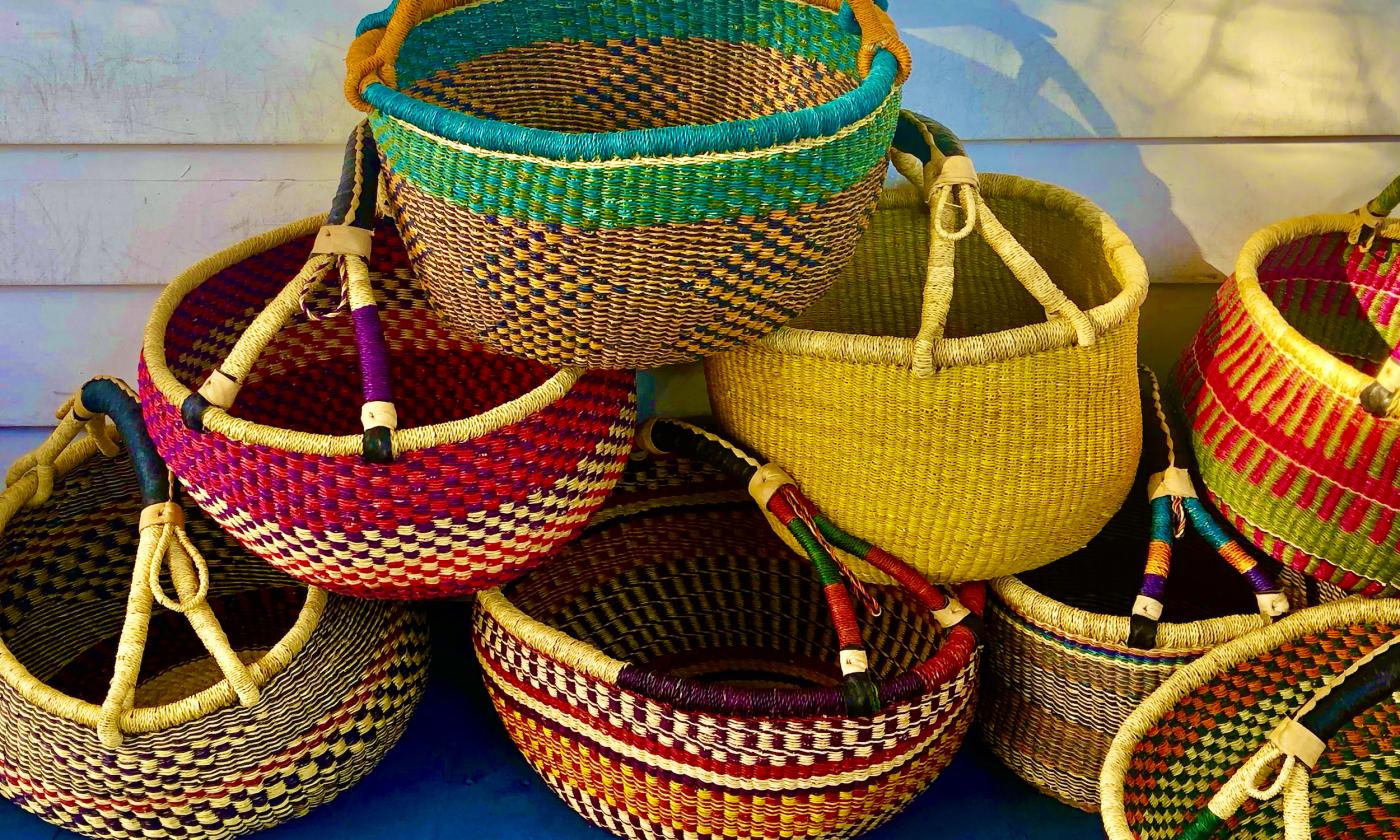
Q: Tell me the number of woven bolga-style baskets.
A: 8